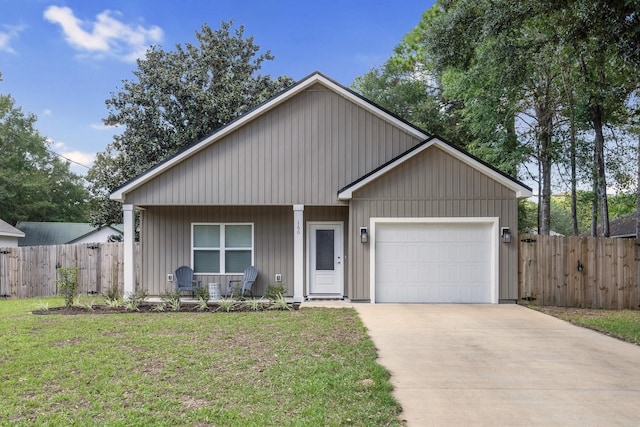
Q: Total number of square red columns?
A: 0